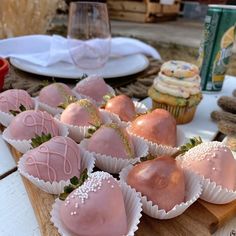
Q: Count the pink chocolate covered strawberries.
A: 9